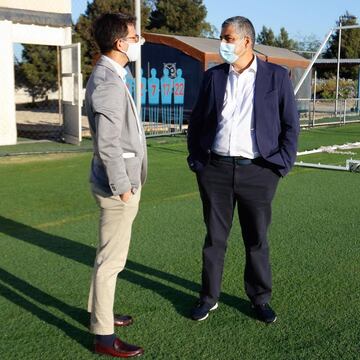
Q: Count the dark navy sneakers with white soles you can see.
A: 2